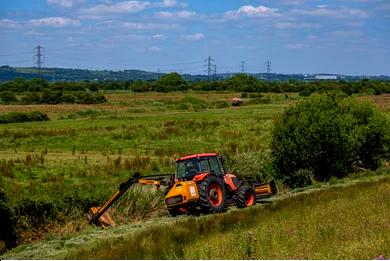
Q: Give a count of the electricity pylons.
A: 4